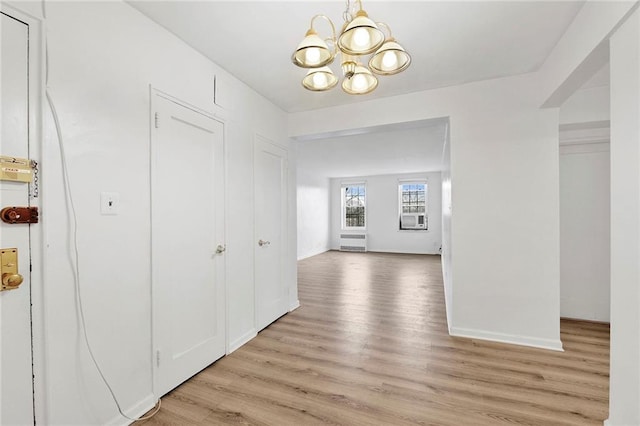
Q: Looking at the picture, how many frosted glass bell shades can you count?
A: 5